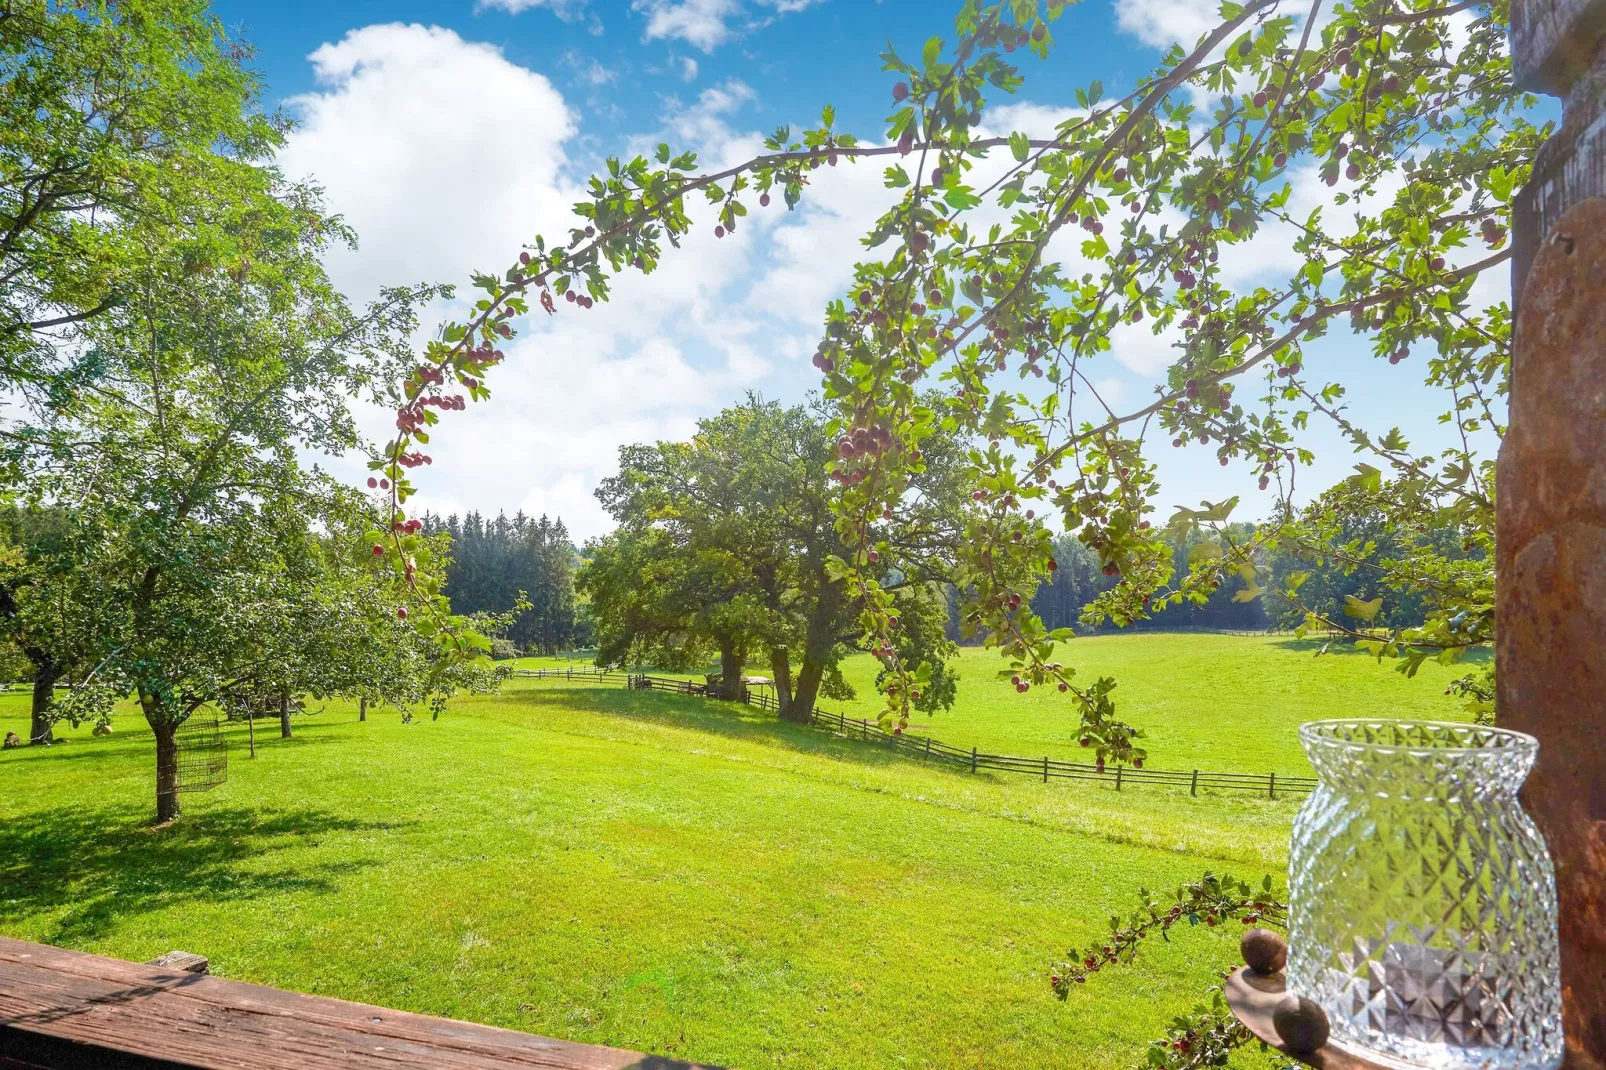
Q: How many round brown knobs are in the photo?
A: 2